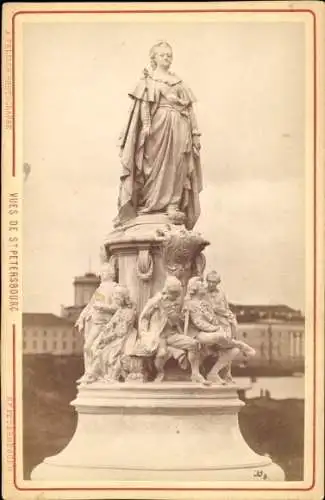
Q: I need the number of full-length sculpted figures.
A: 6